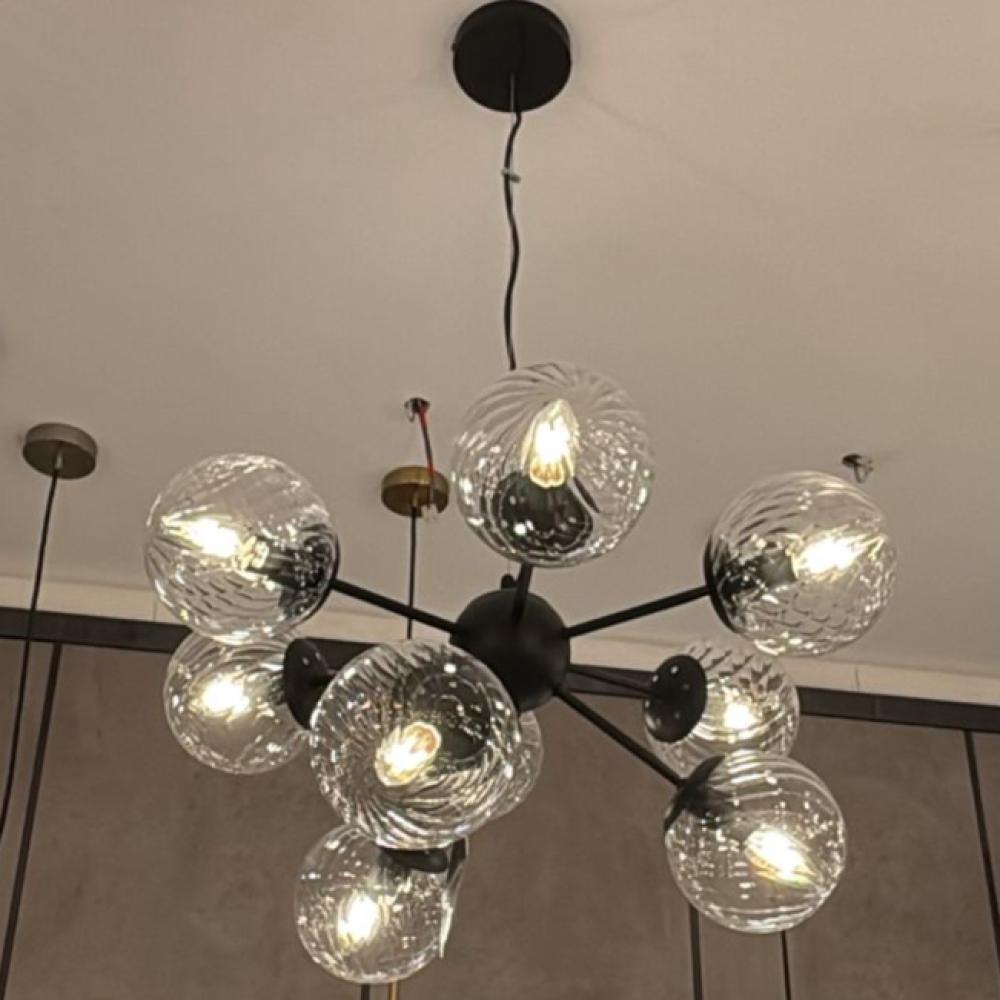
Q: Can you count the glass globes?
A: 9